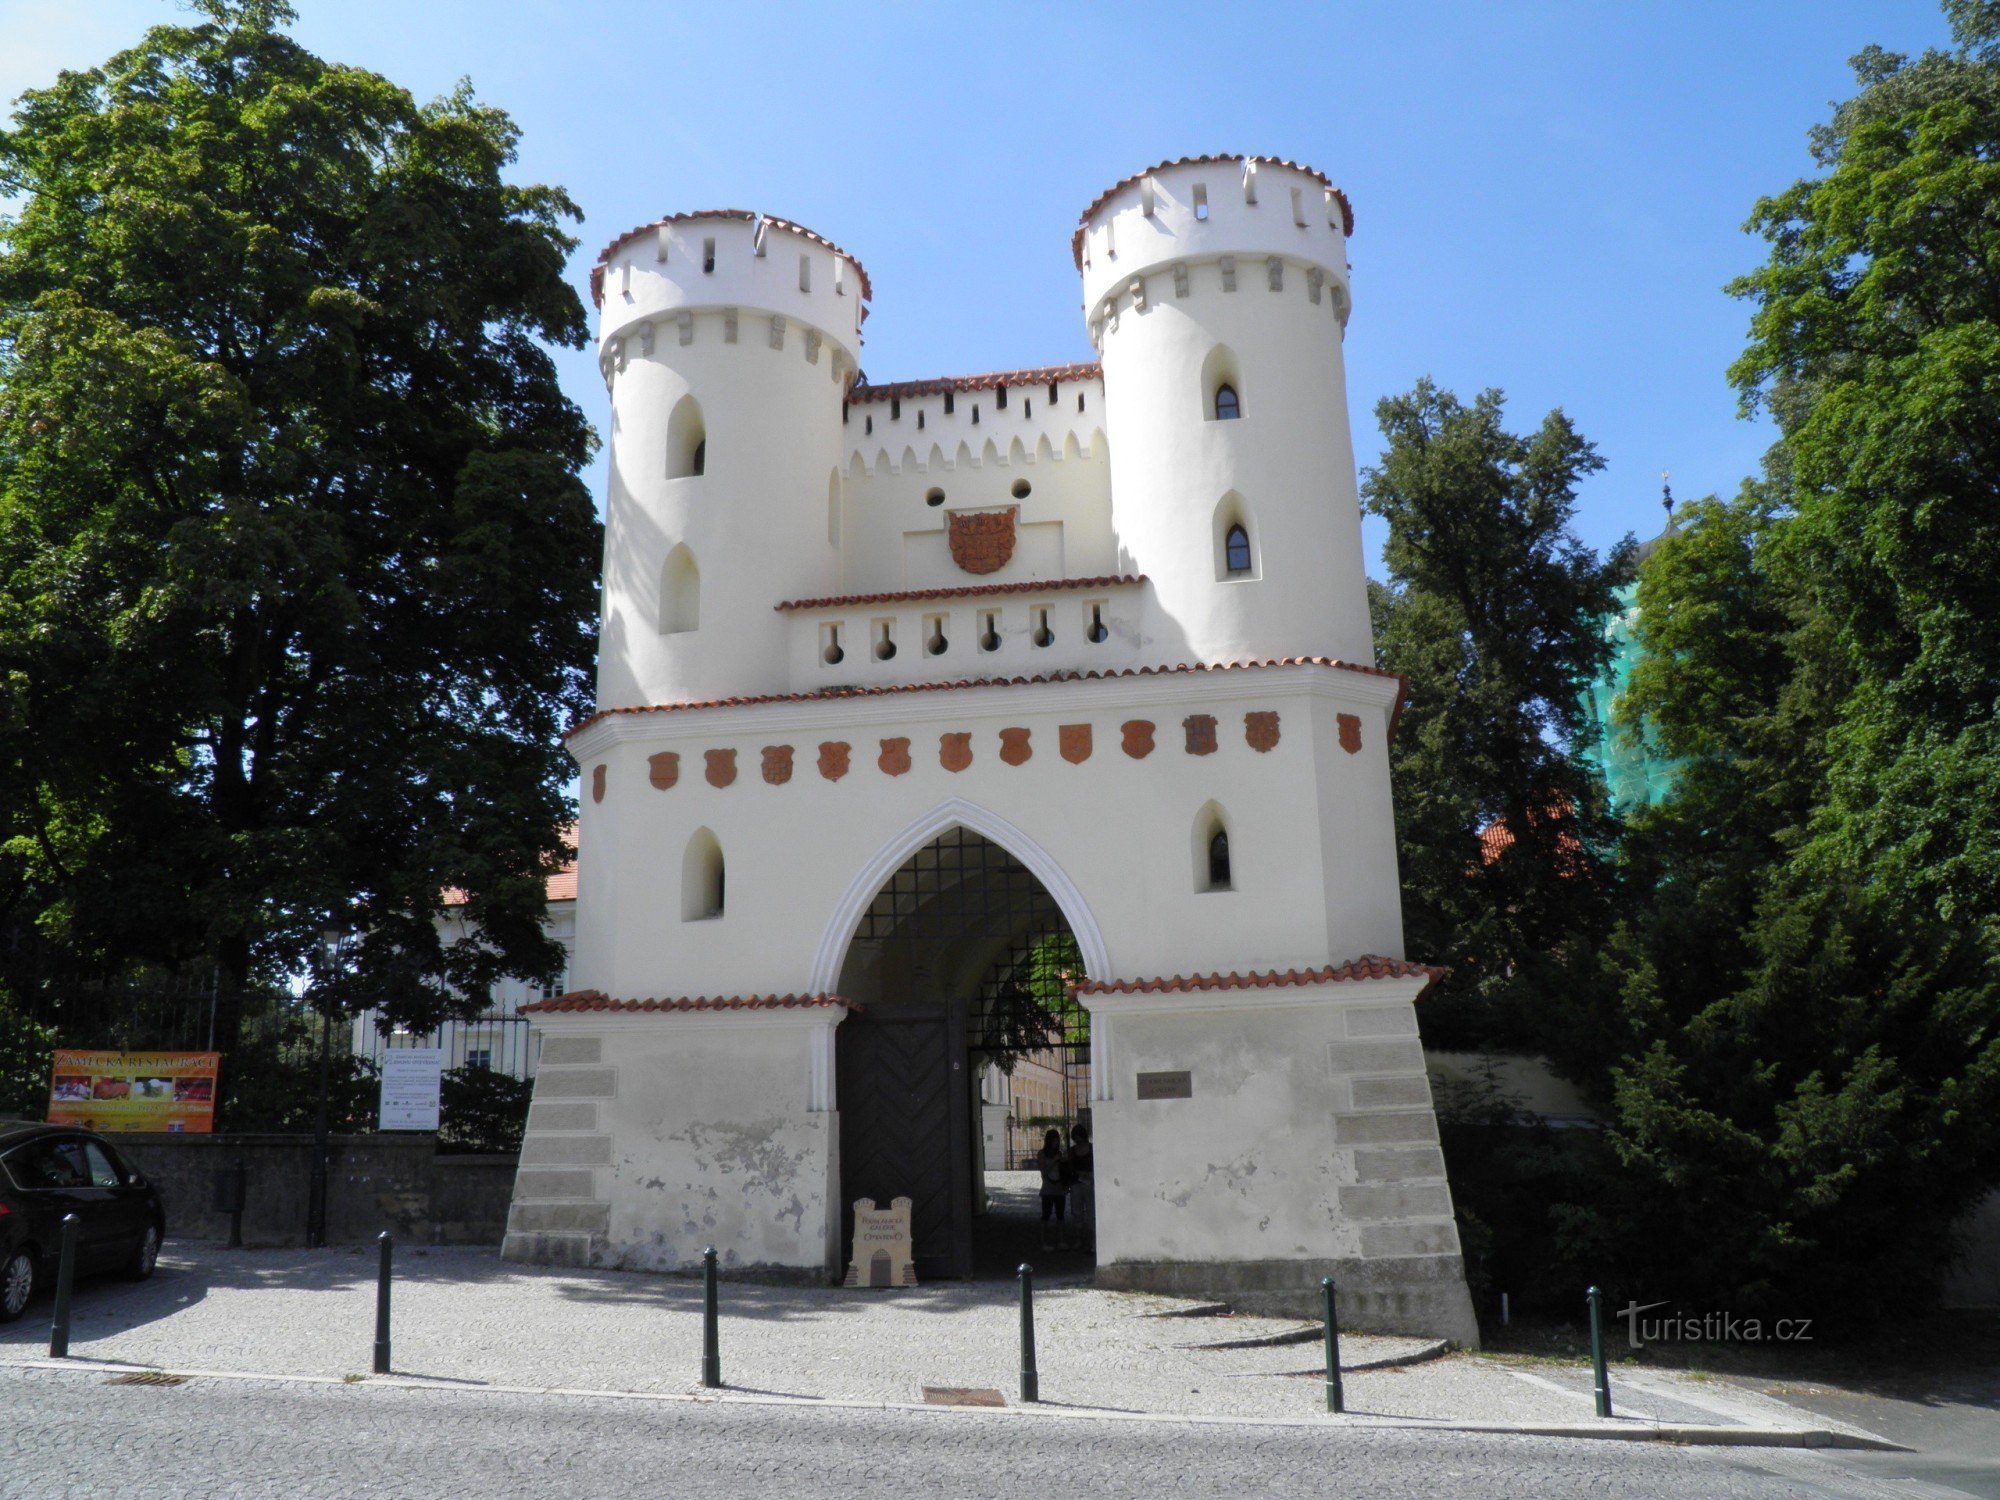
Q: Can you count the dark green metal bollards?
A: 6